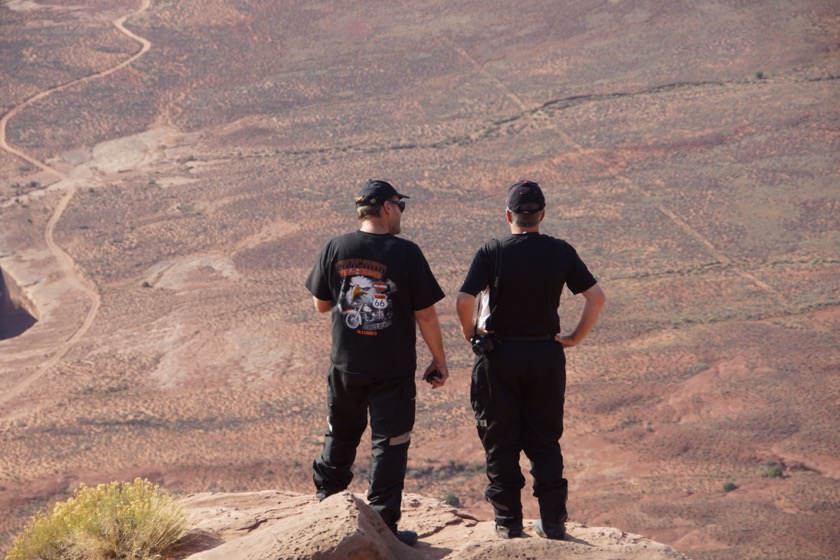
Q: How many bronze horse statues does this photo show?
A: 0